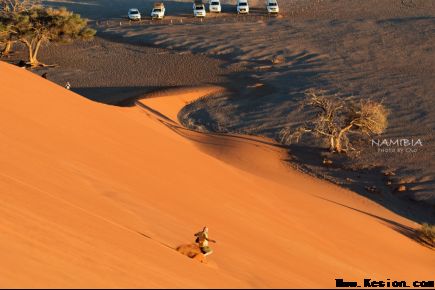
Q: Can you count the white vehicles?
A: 6